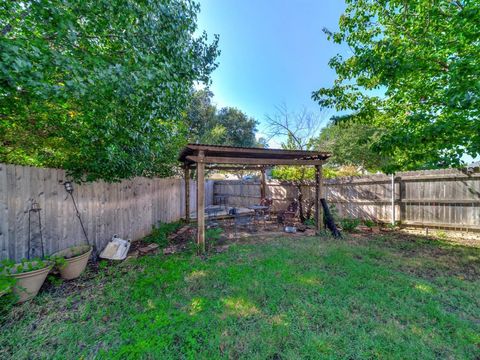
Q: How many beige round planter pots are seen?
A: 2